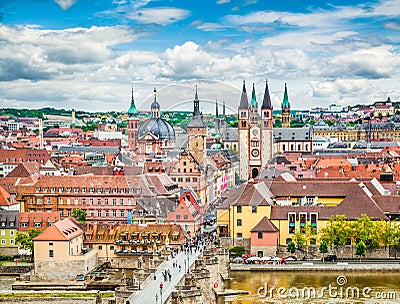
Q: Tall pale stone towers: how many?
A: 2